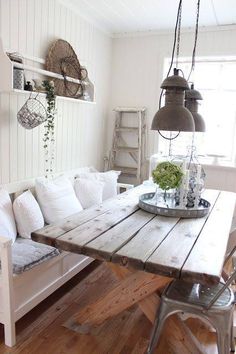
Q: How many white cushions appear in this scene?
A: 5